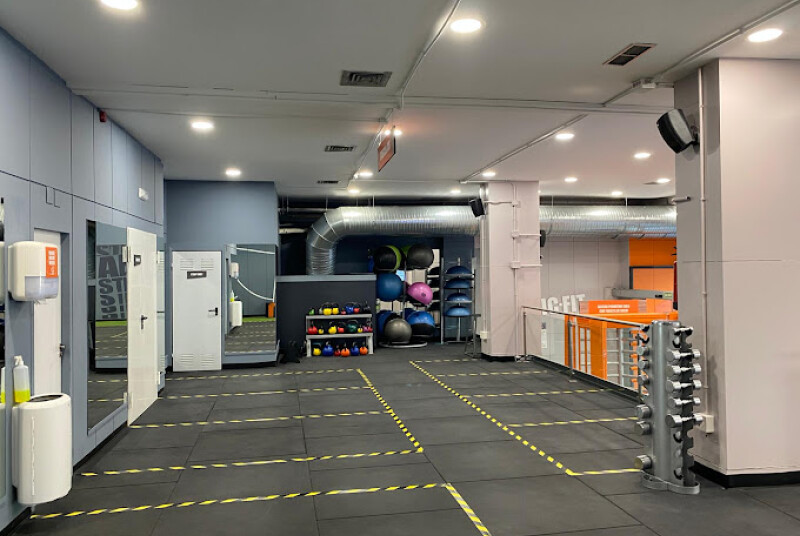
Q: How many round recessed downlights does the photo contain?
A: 15